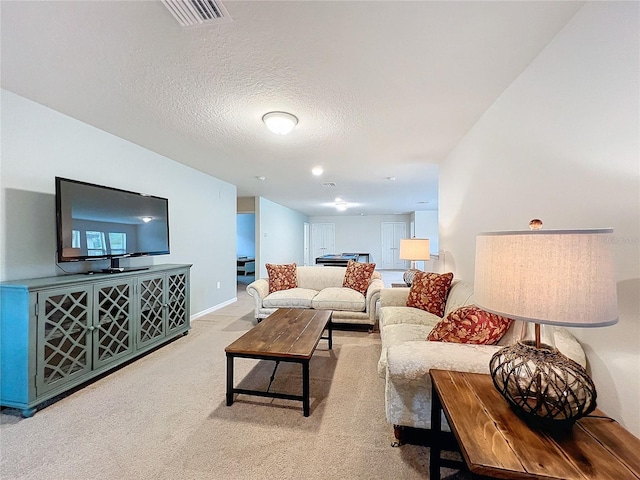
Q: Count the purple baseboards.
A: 0